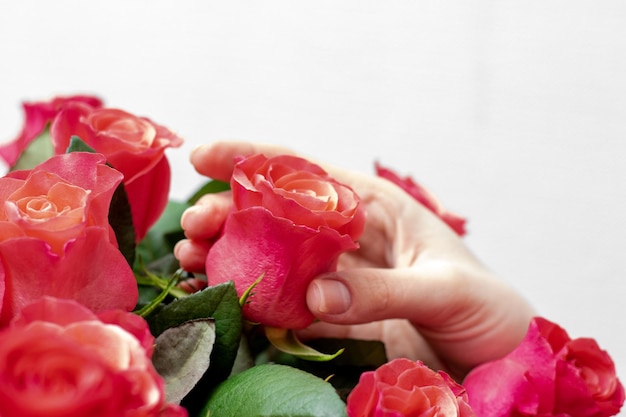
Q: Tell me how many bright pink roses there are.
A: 8